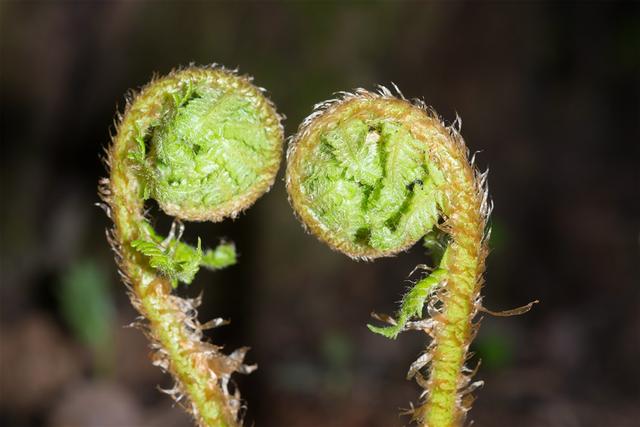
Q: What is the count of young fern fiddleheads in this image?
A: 2